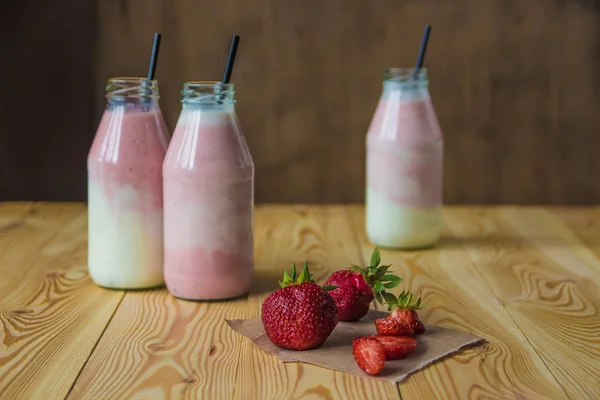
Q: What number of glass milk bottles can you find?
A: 3